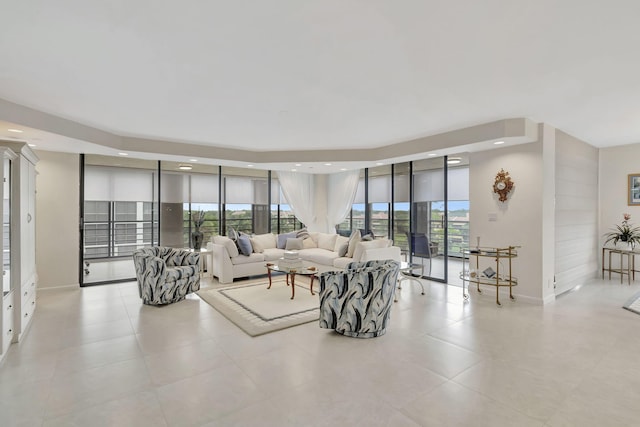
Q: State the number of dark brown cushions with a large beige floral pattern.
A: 0